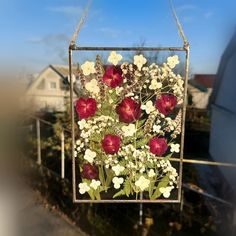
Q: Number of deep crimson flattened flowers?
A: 7